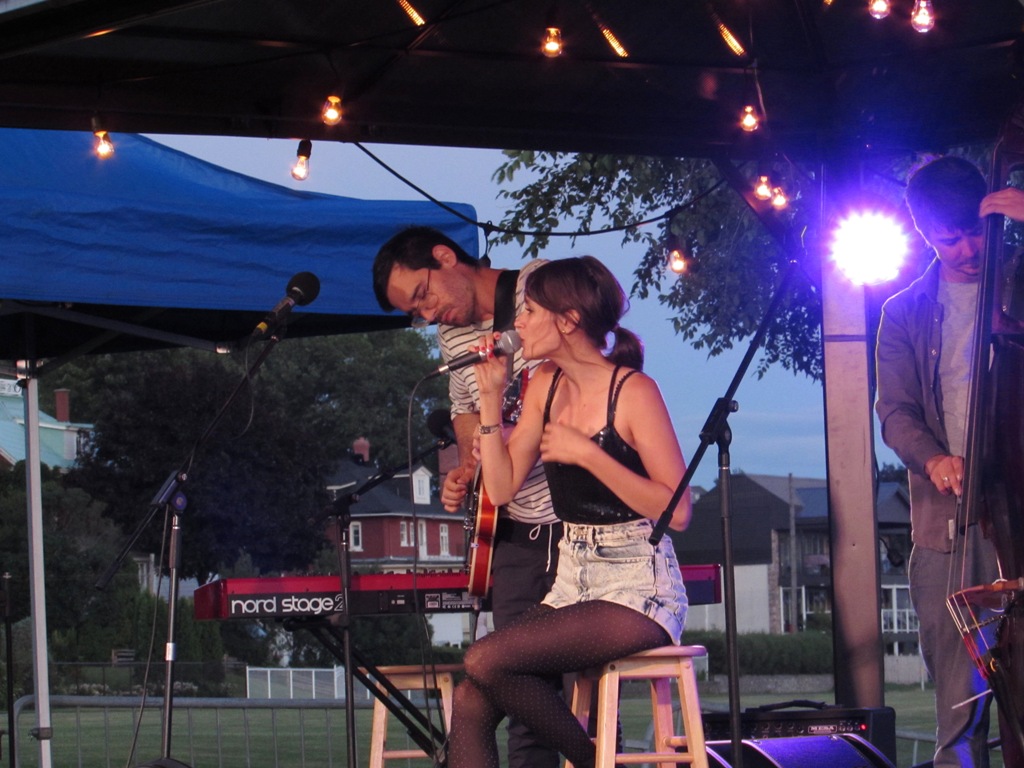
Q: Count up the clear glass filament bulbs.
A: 10